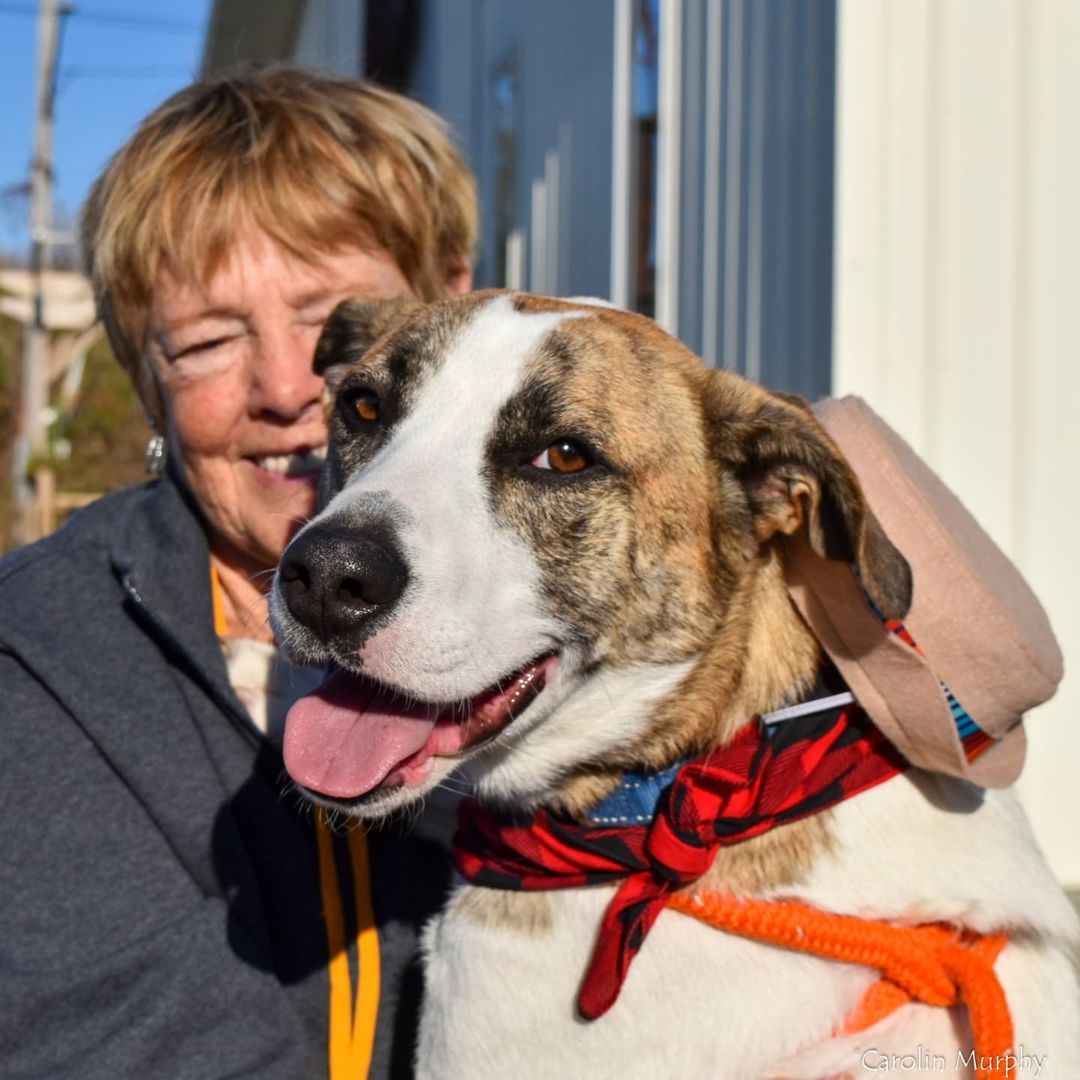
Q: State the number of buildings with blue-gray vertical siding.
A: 1